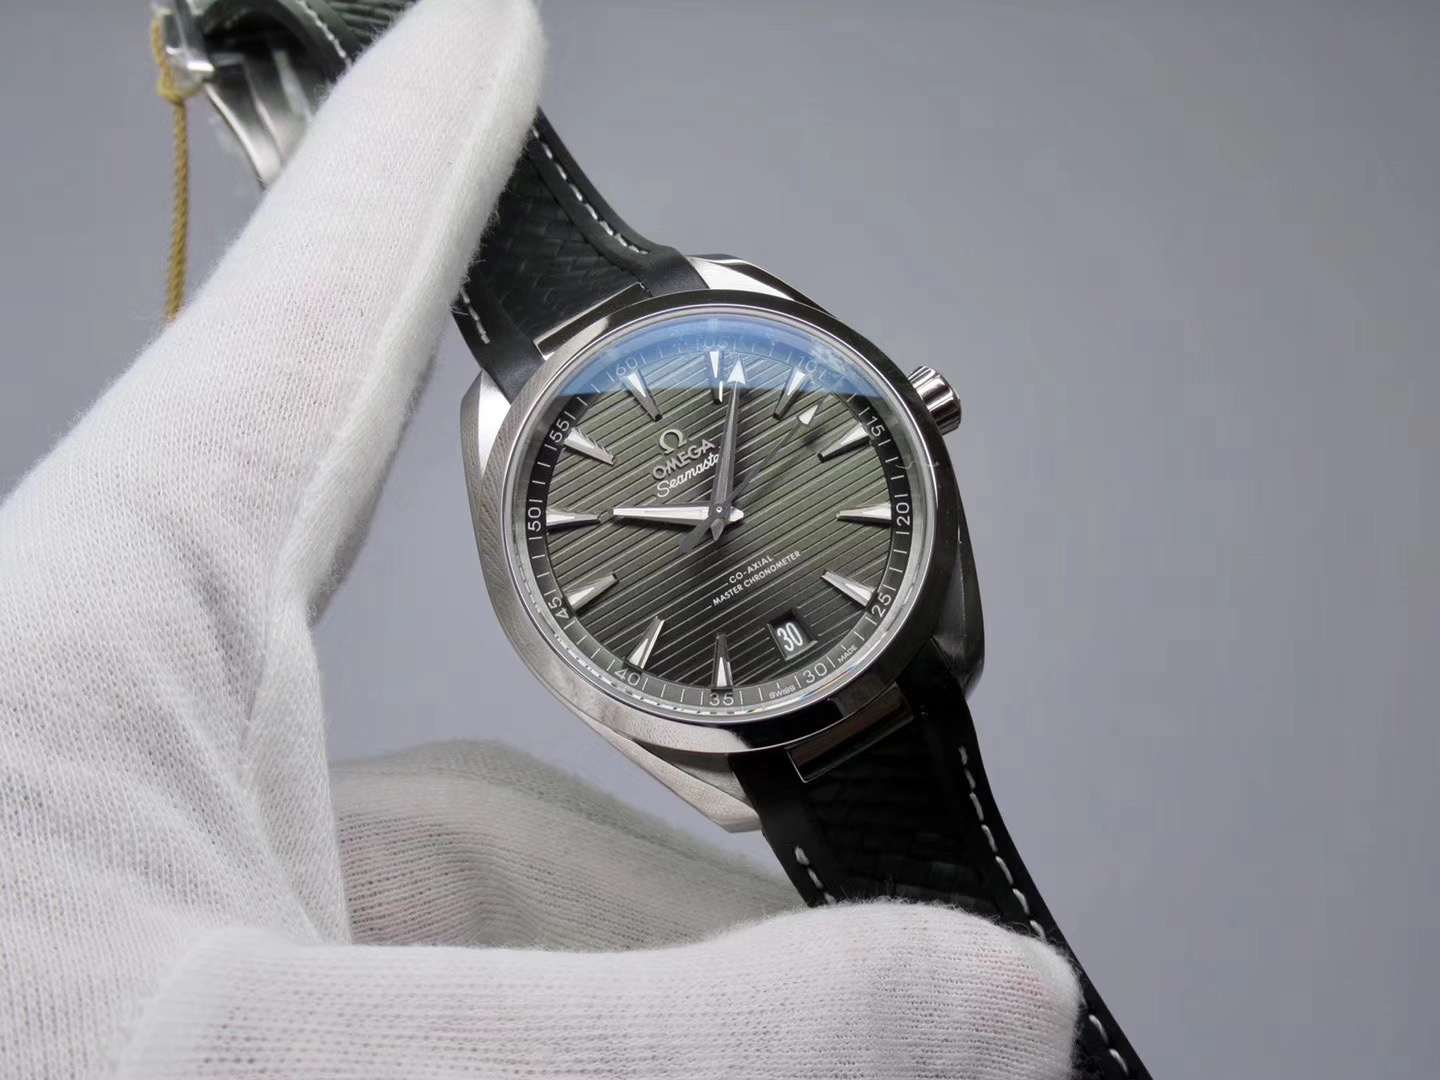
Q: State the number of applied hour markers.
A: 11